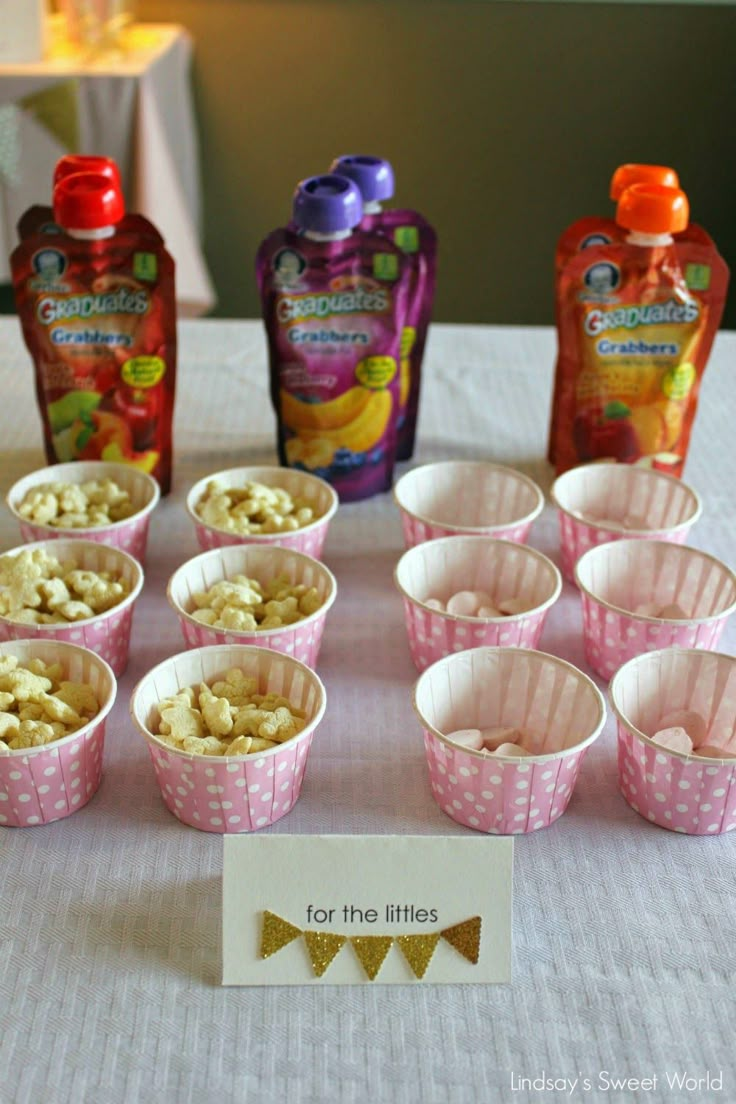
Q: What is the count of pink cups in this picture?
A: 12